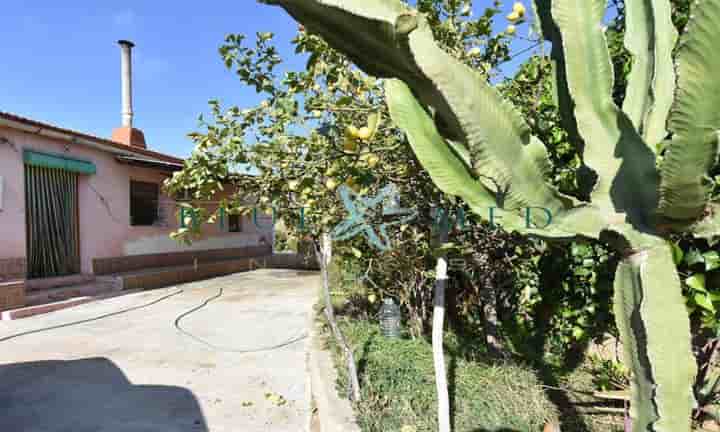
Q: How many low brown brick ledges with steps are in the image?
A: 1